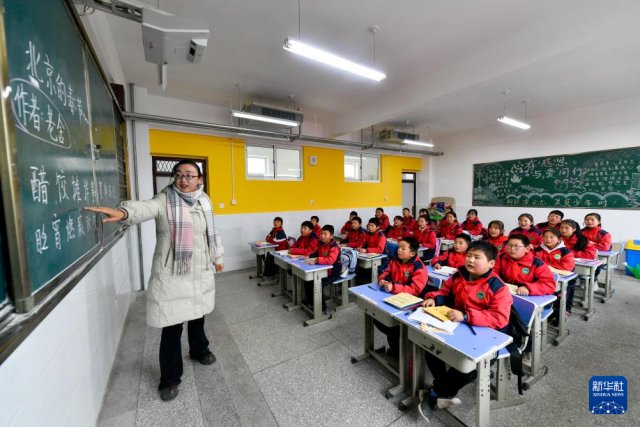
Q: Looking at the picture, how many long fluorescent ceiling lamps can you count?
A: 4